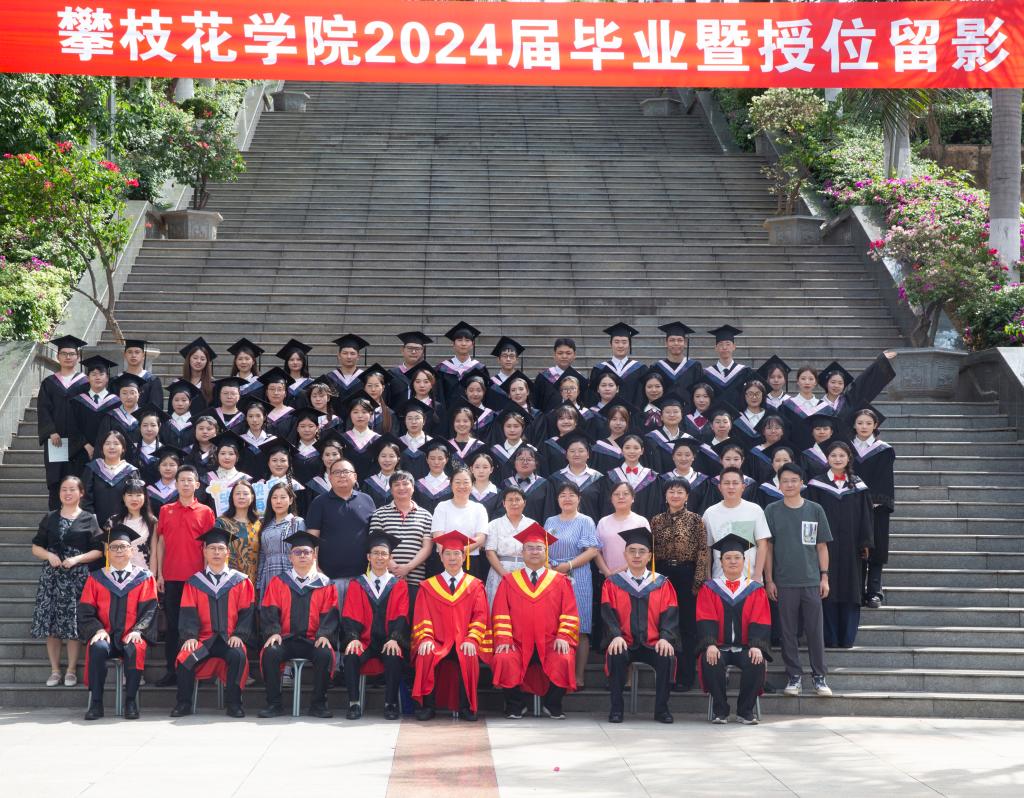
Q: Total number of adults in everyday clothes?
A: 14